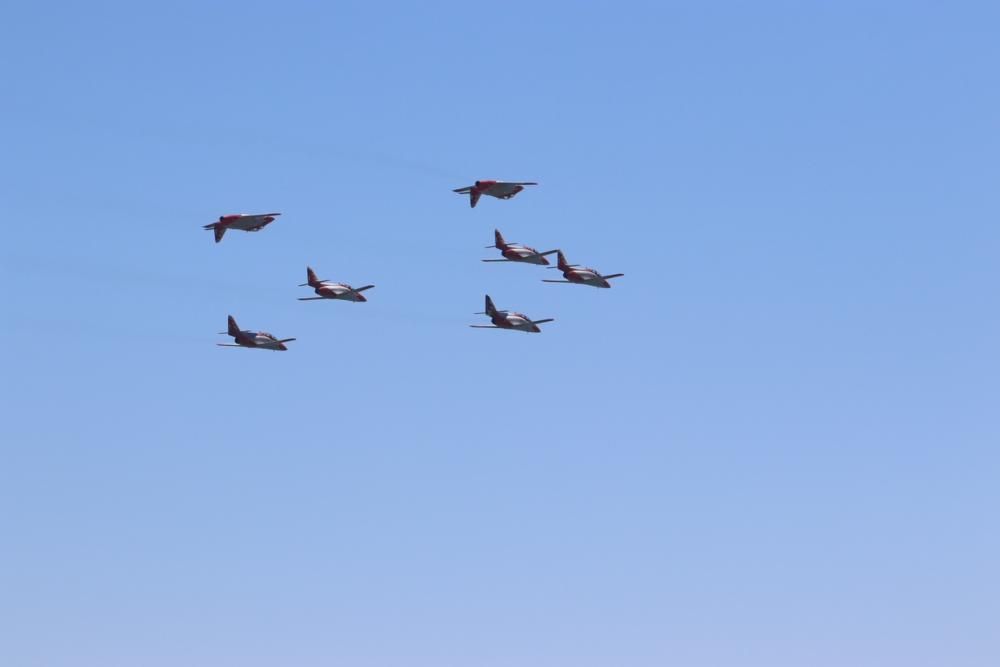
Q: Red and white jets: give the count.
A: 7